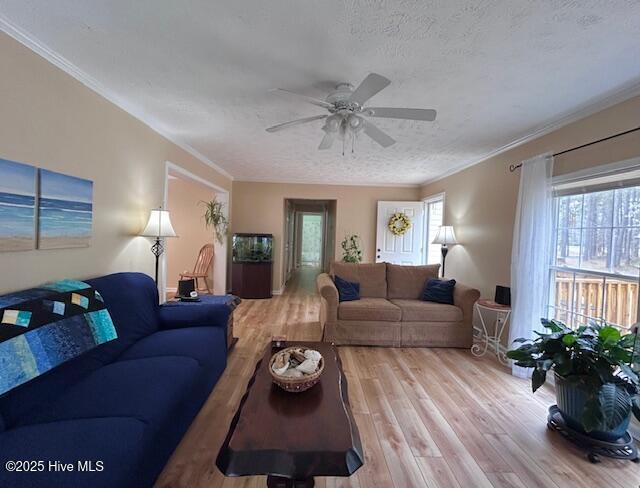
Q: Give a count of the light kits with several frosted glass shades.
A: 1